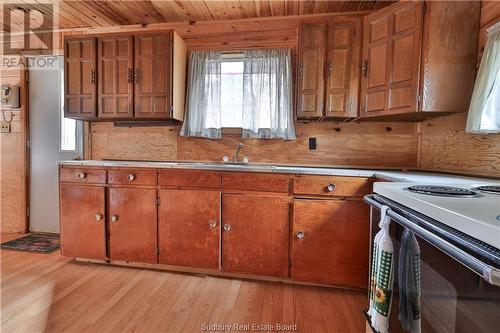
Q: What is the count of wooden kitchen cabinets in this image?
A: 11